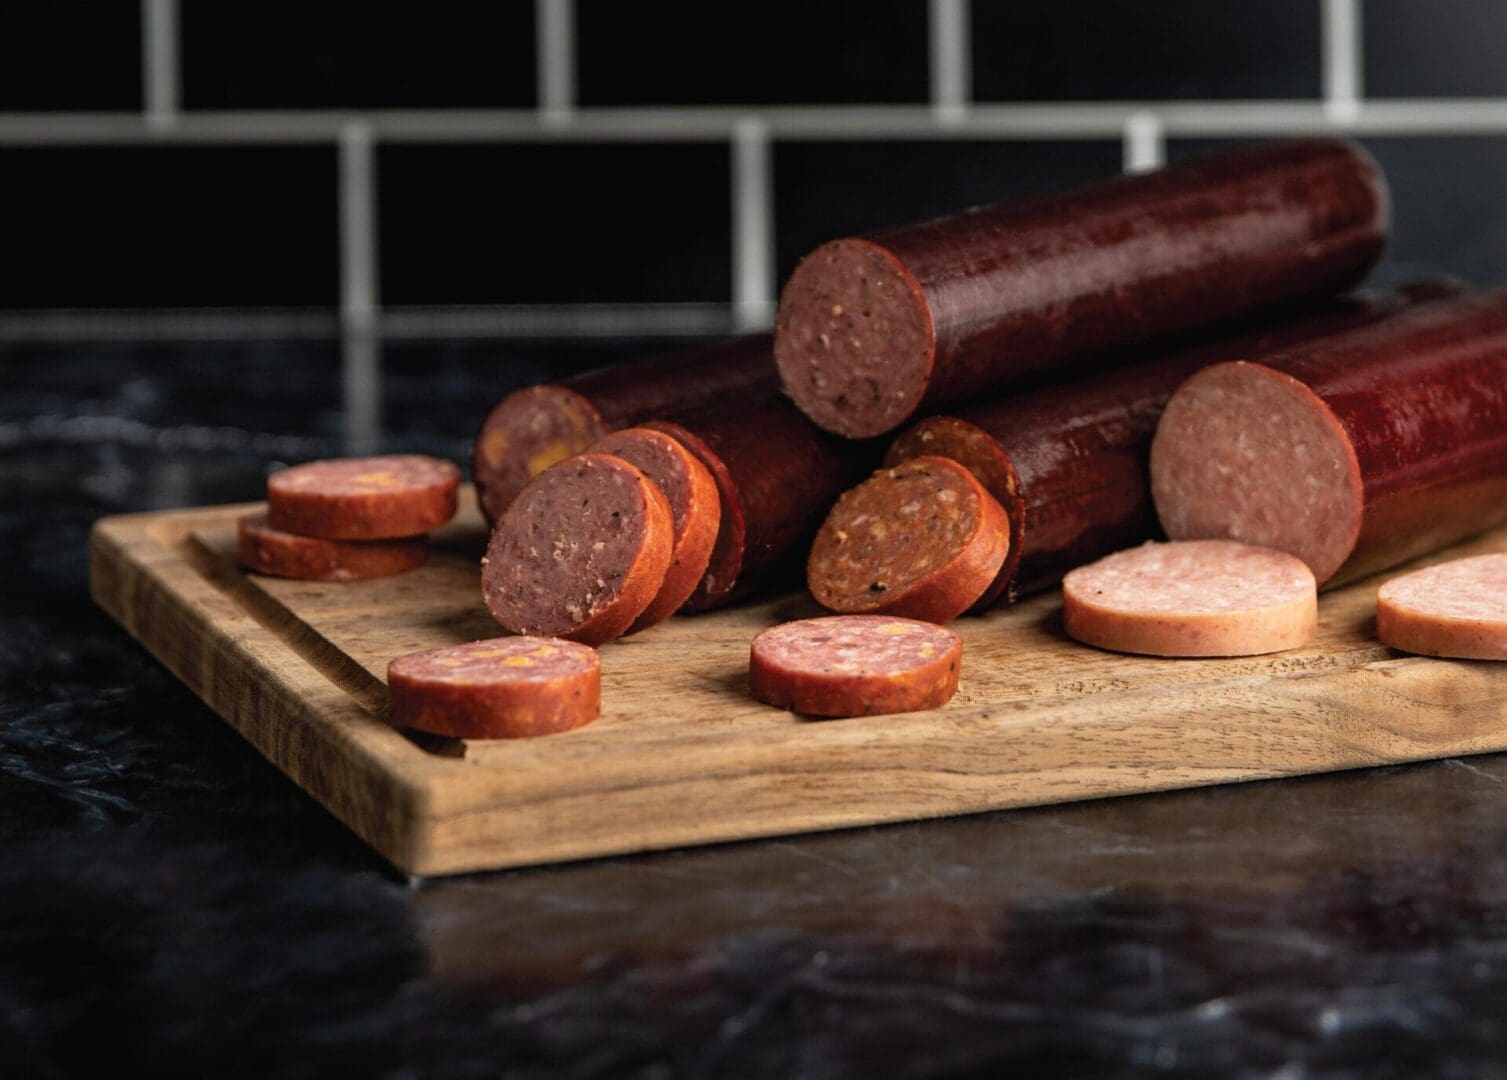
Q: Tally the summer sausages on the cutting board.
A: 5